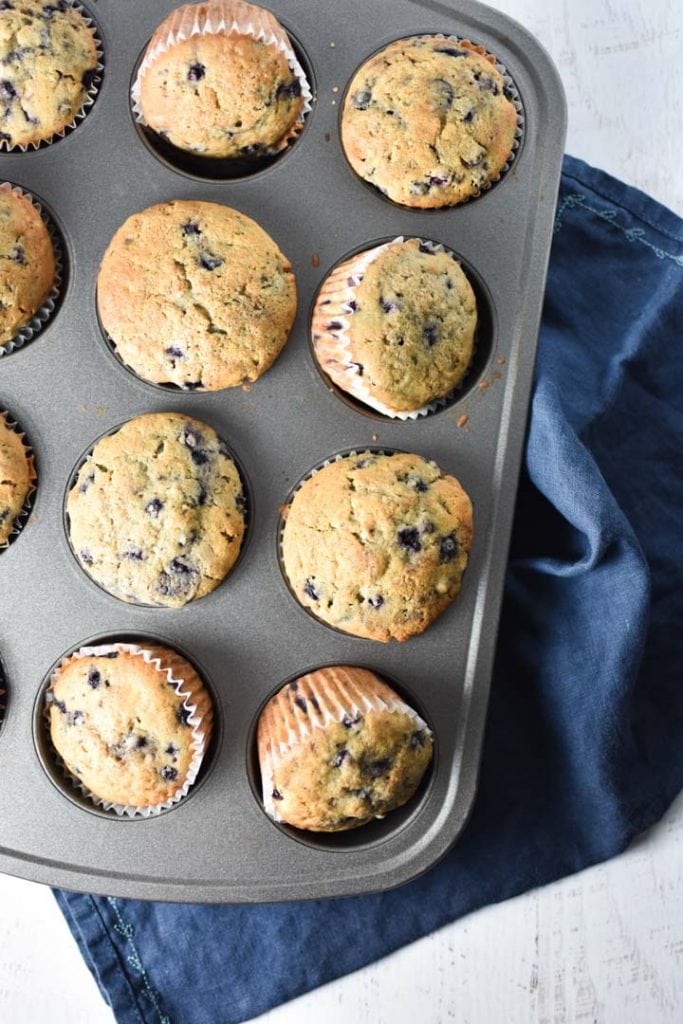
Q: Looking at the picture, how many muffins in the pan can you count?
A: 11